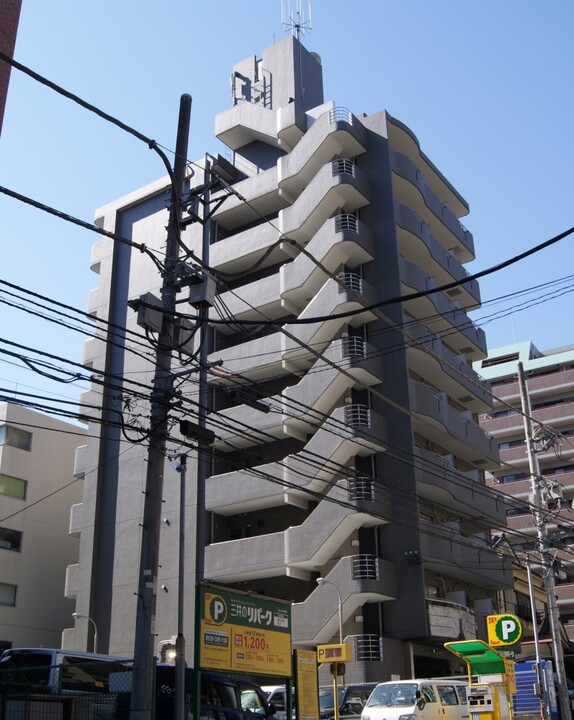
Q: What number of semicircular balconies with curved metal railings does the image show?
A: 9